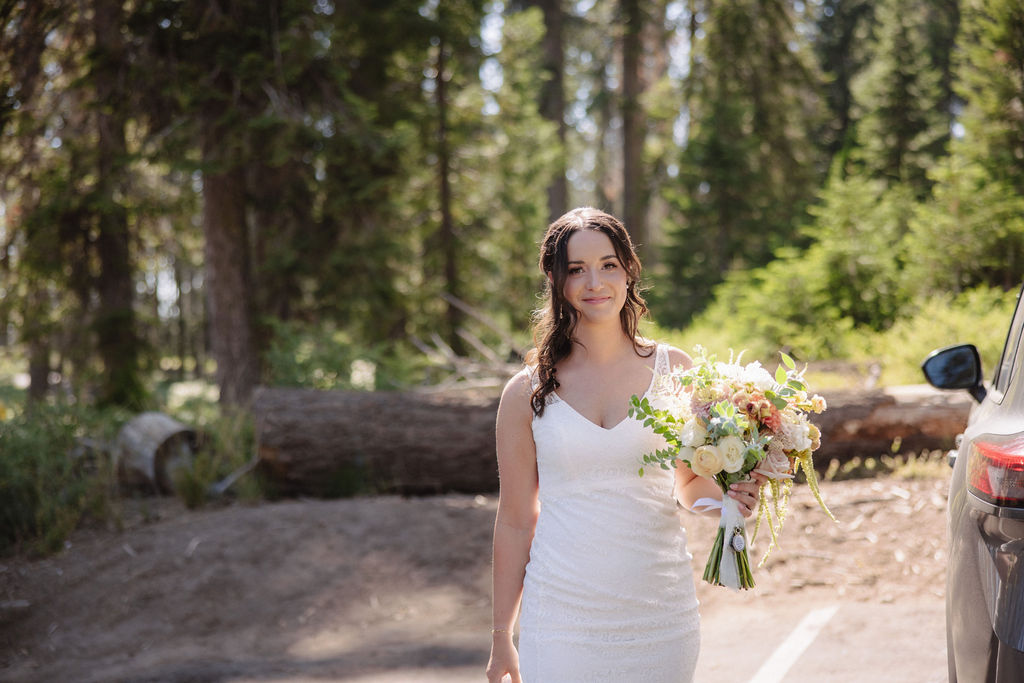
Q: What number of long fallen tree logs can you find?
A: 1